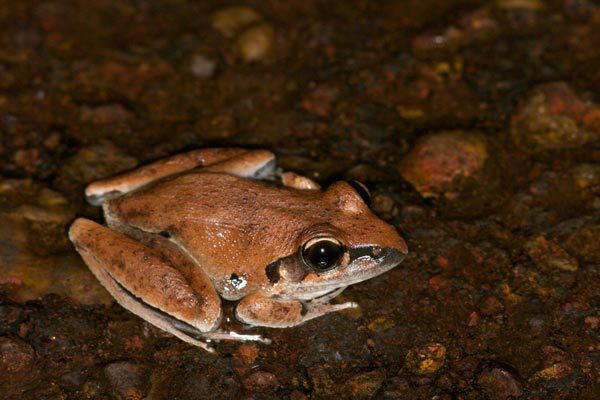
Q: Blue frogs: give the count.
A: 0